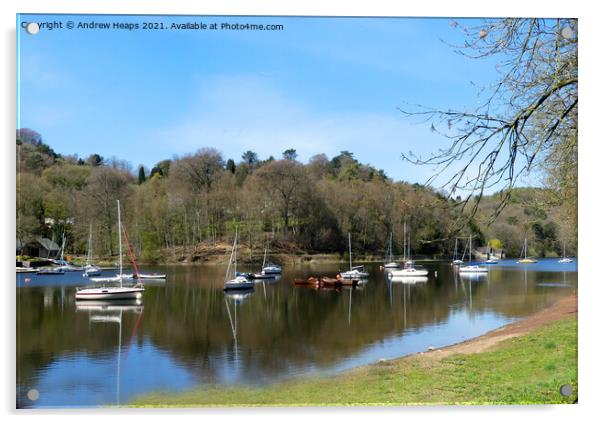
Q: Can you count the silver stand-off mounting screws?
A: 4